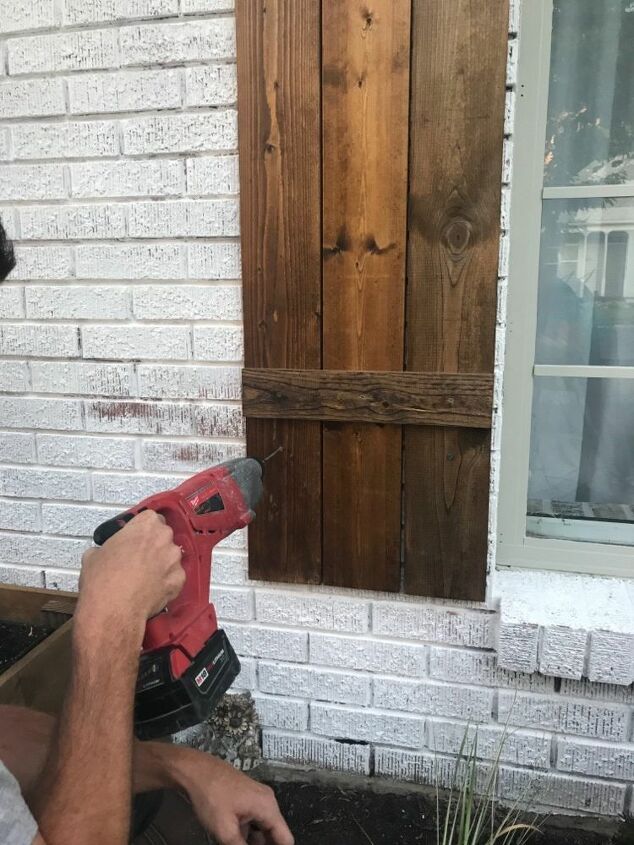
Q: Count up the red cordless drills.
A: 1